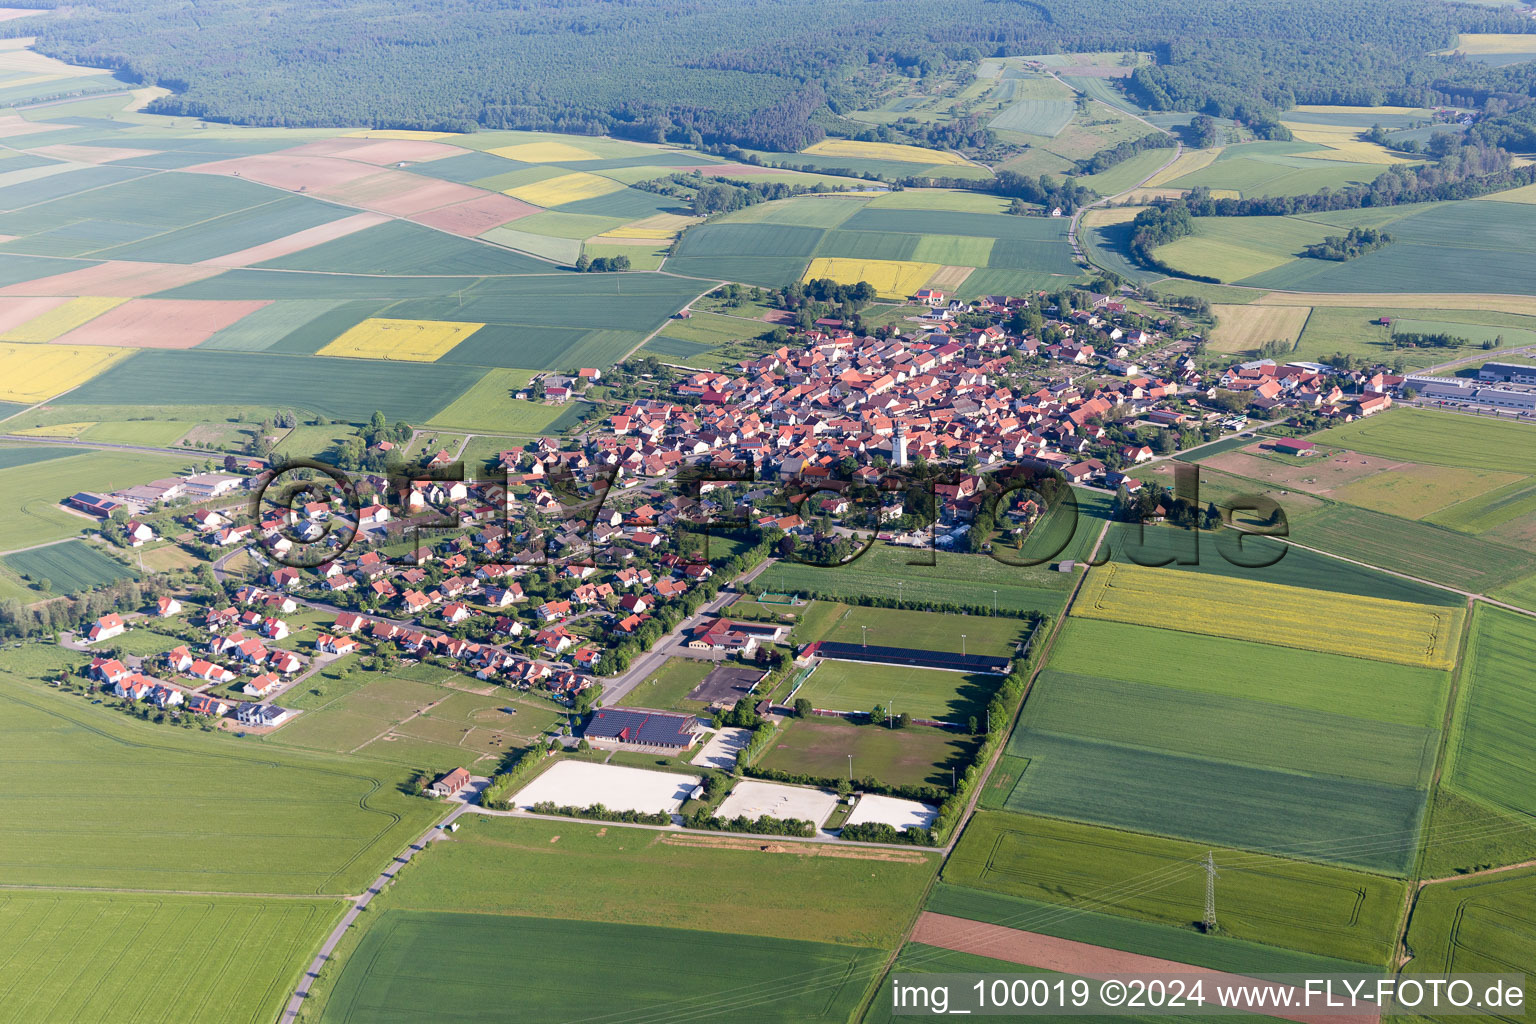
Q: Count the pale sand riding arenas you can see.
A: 4